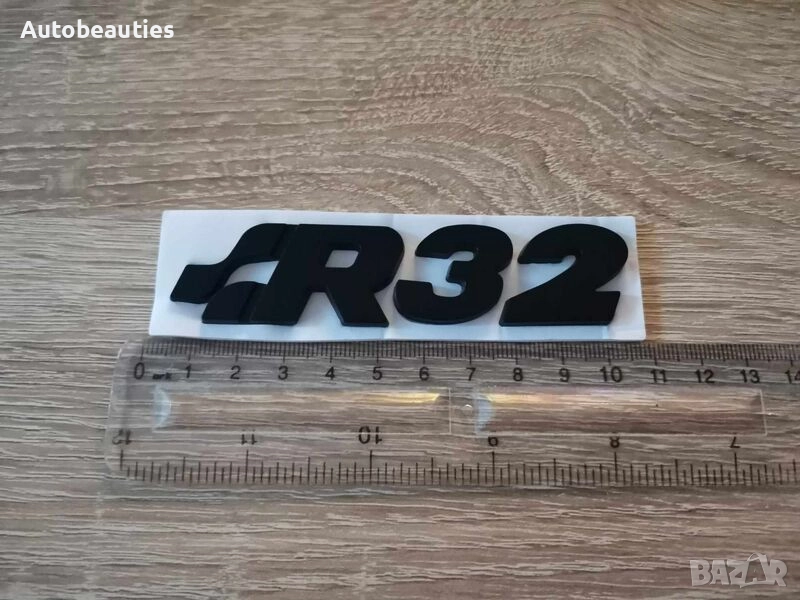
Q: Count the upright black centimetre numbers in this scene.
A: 15